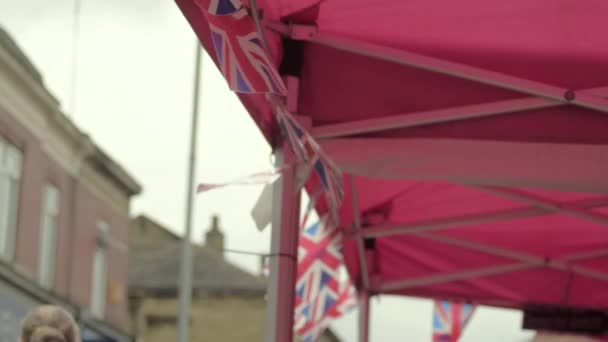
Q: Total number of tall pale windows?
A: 3